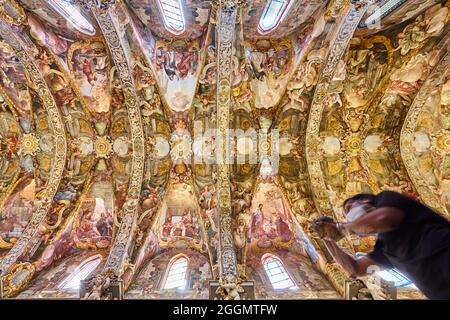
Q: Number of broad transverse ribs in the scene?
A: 5